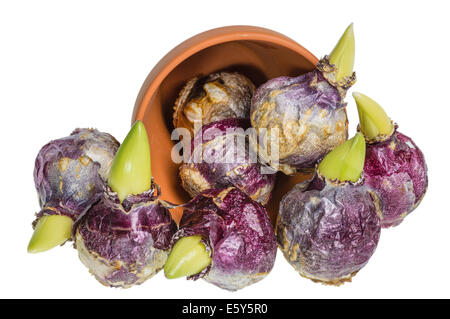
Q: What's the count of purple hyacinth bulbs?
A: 8